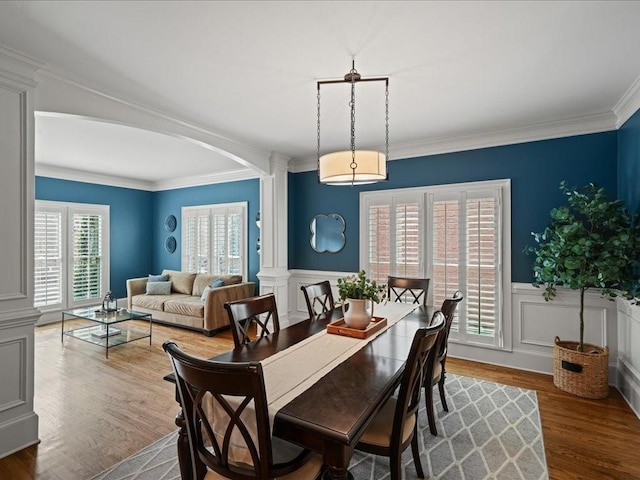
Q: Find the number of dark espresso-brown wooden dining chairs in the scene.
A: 6